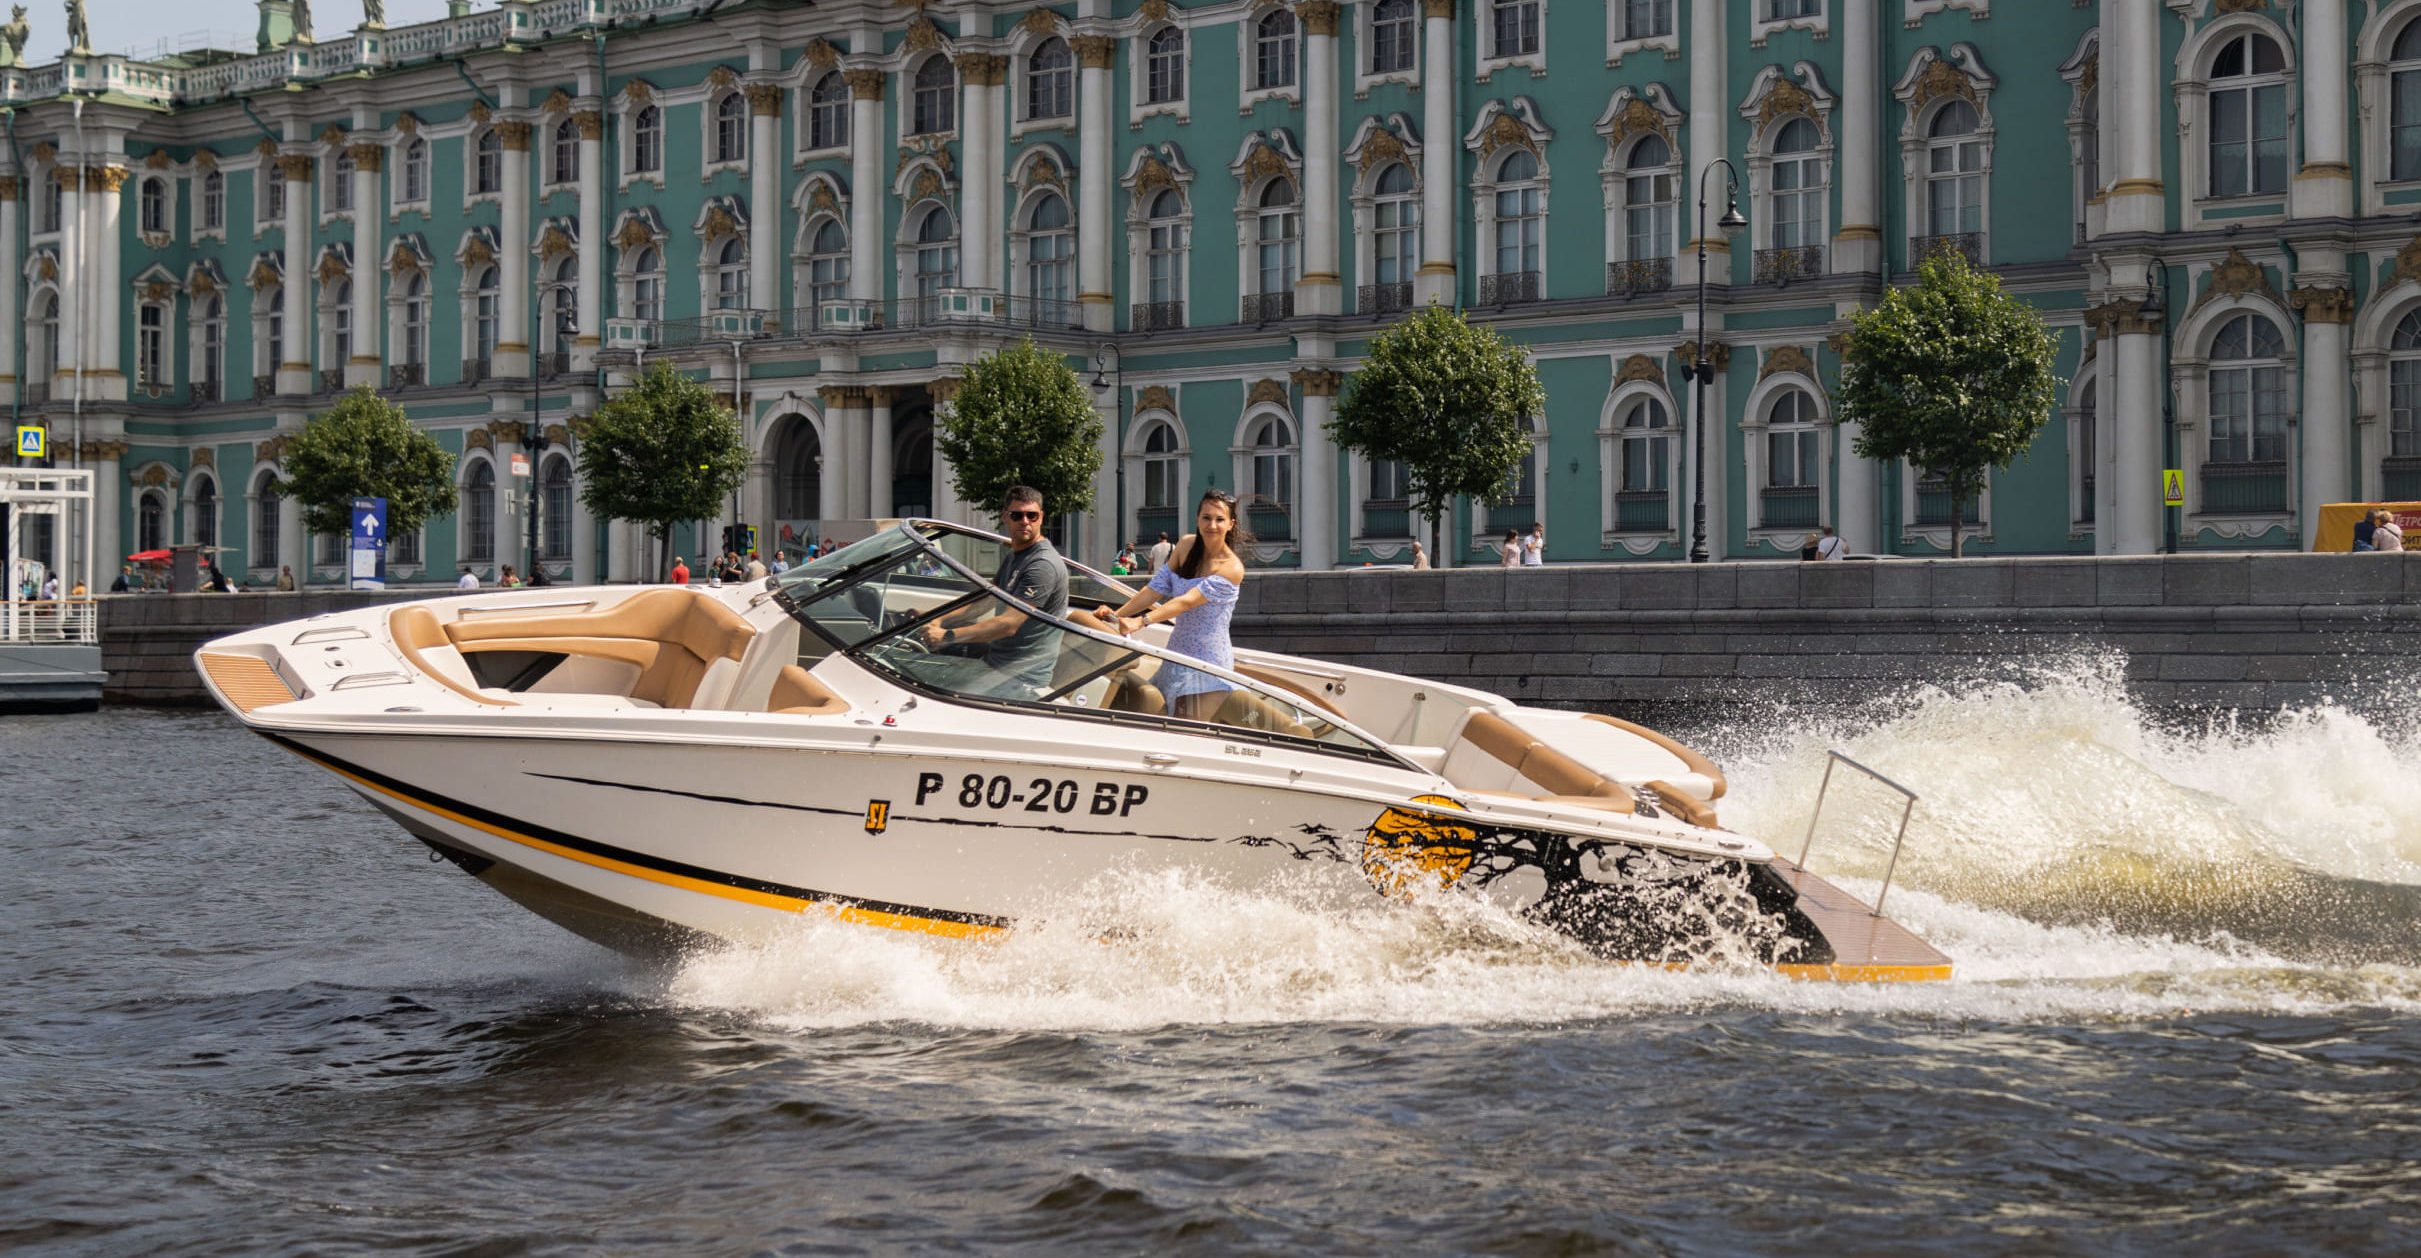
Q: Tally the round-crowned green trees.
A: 5